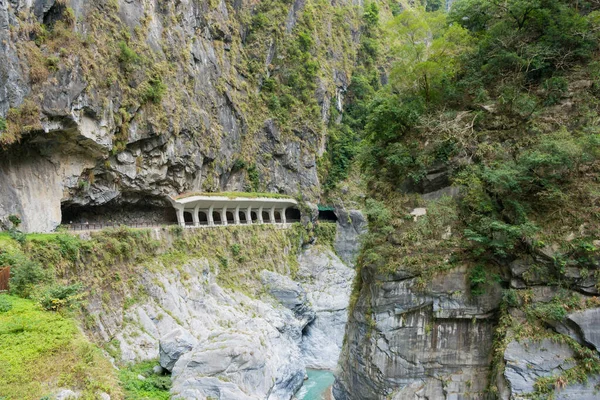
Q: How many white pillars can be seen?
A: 9